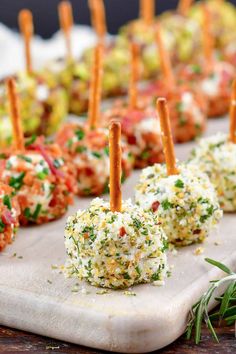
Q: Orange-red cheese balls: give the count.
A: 6